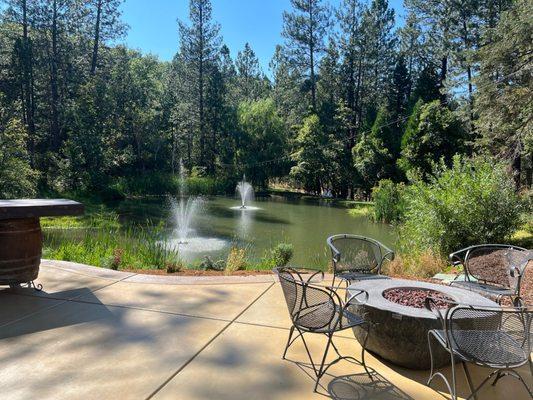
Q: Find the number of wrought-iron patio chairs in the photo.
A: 4